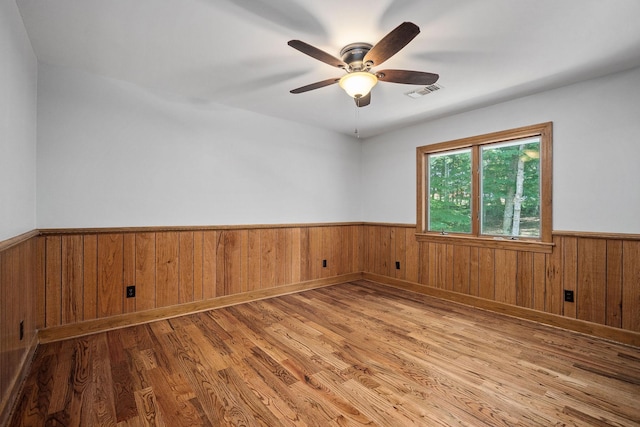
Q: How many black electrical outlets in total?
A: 5